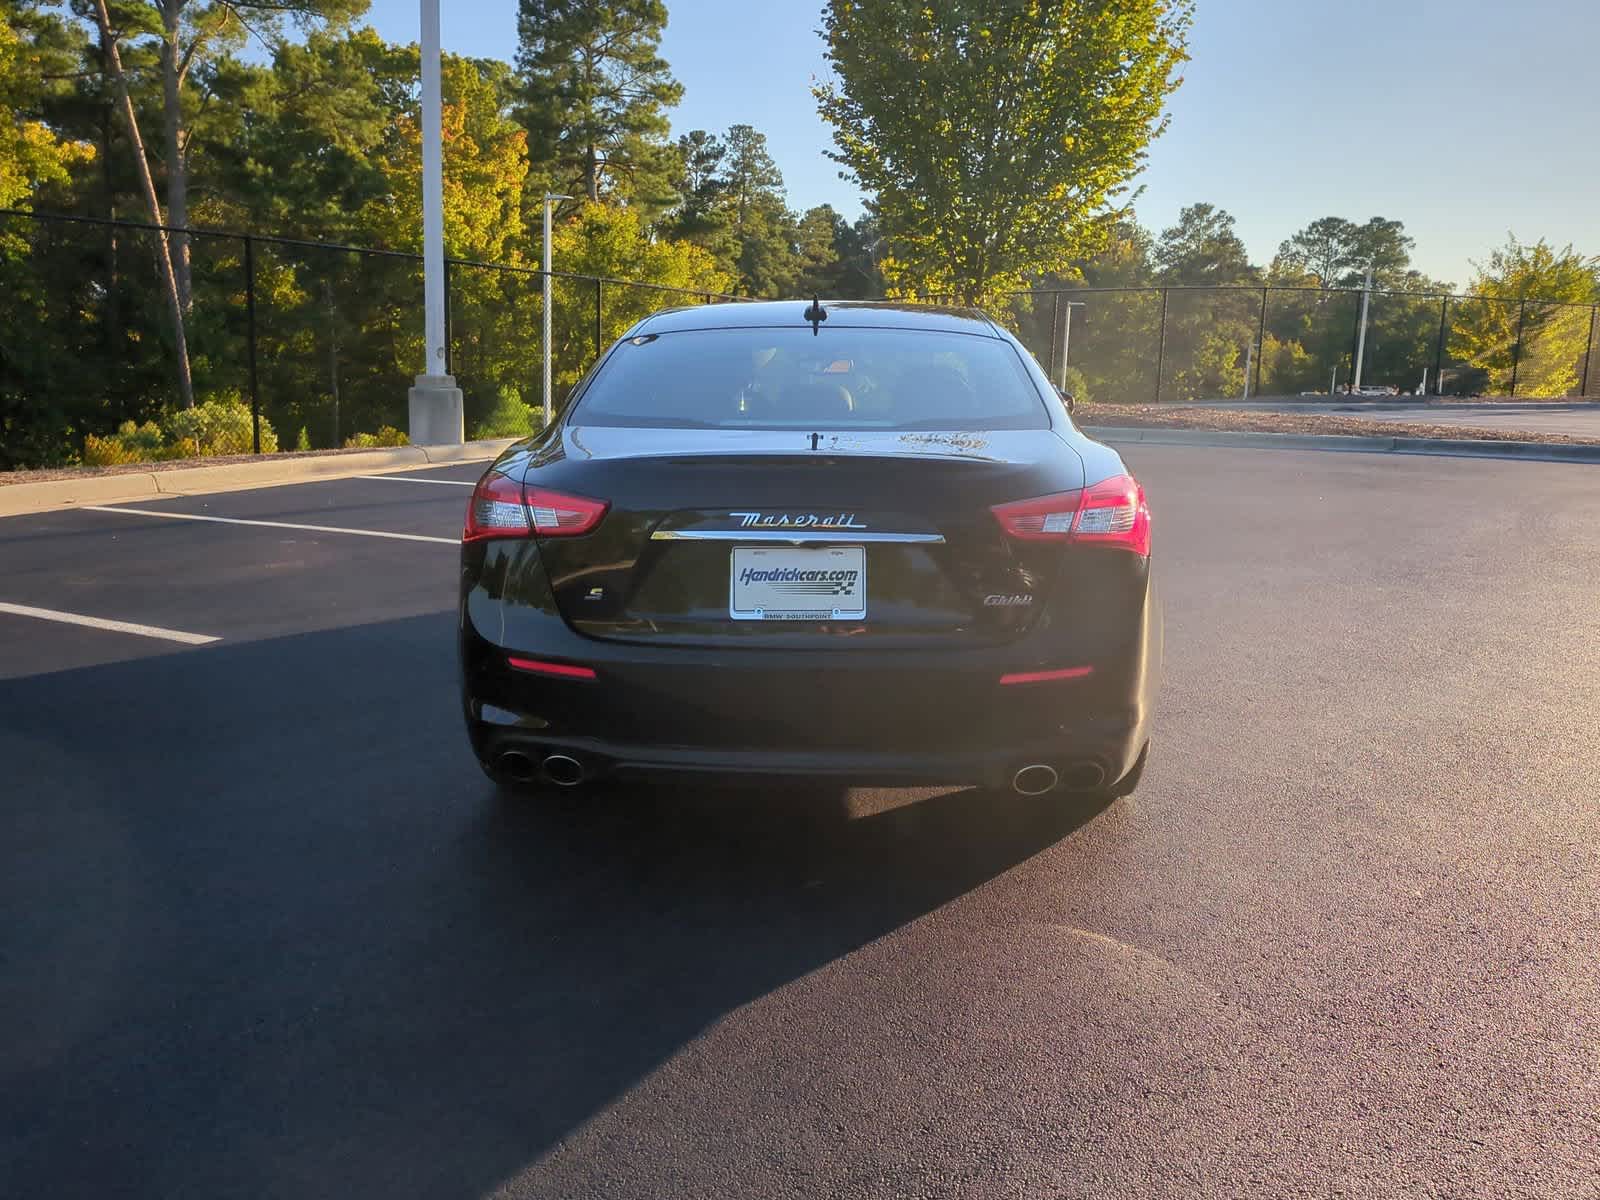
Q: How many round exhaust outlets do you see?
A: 4